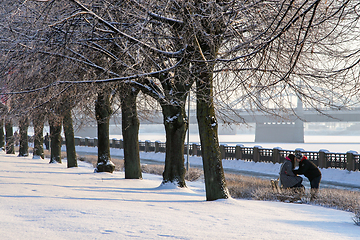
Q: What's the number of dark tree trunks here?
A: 10